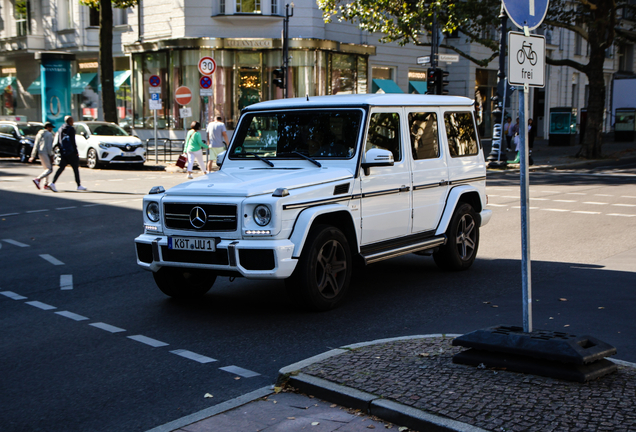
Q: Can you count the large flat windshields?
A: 1